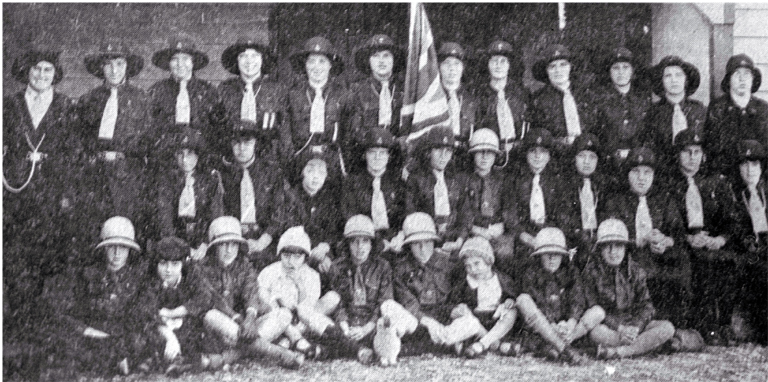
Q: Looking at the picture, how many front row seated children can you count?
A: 9